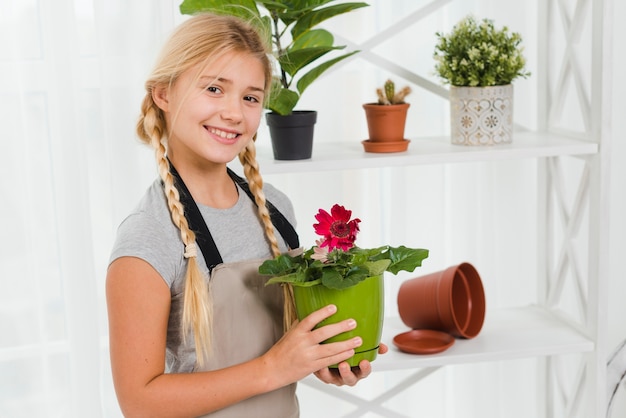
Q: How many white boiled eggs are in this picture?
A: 0